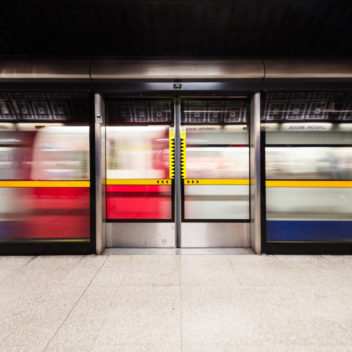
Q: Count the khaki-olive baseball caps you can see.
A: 0